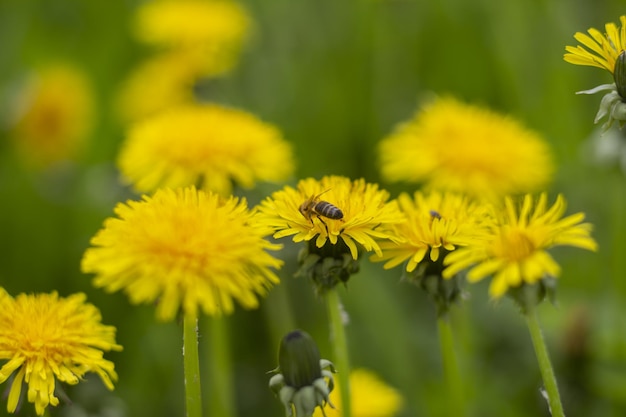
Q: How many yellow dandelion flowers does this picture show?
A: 12